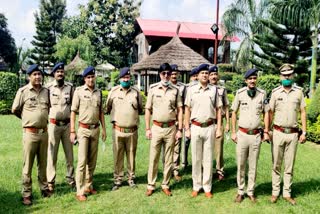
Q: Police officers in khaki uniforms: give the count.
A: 11